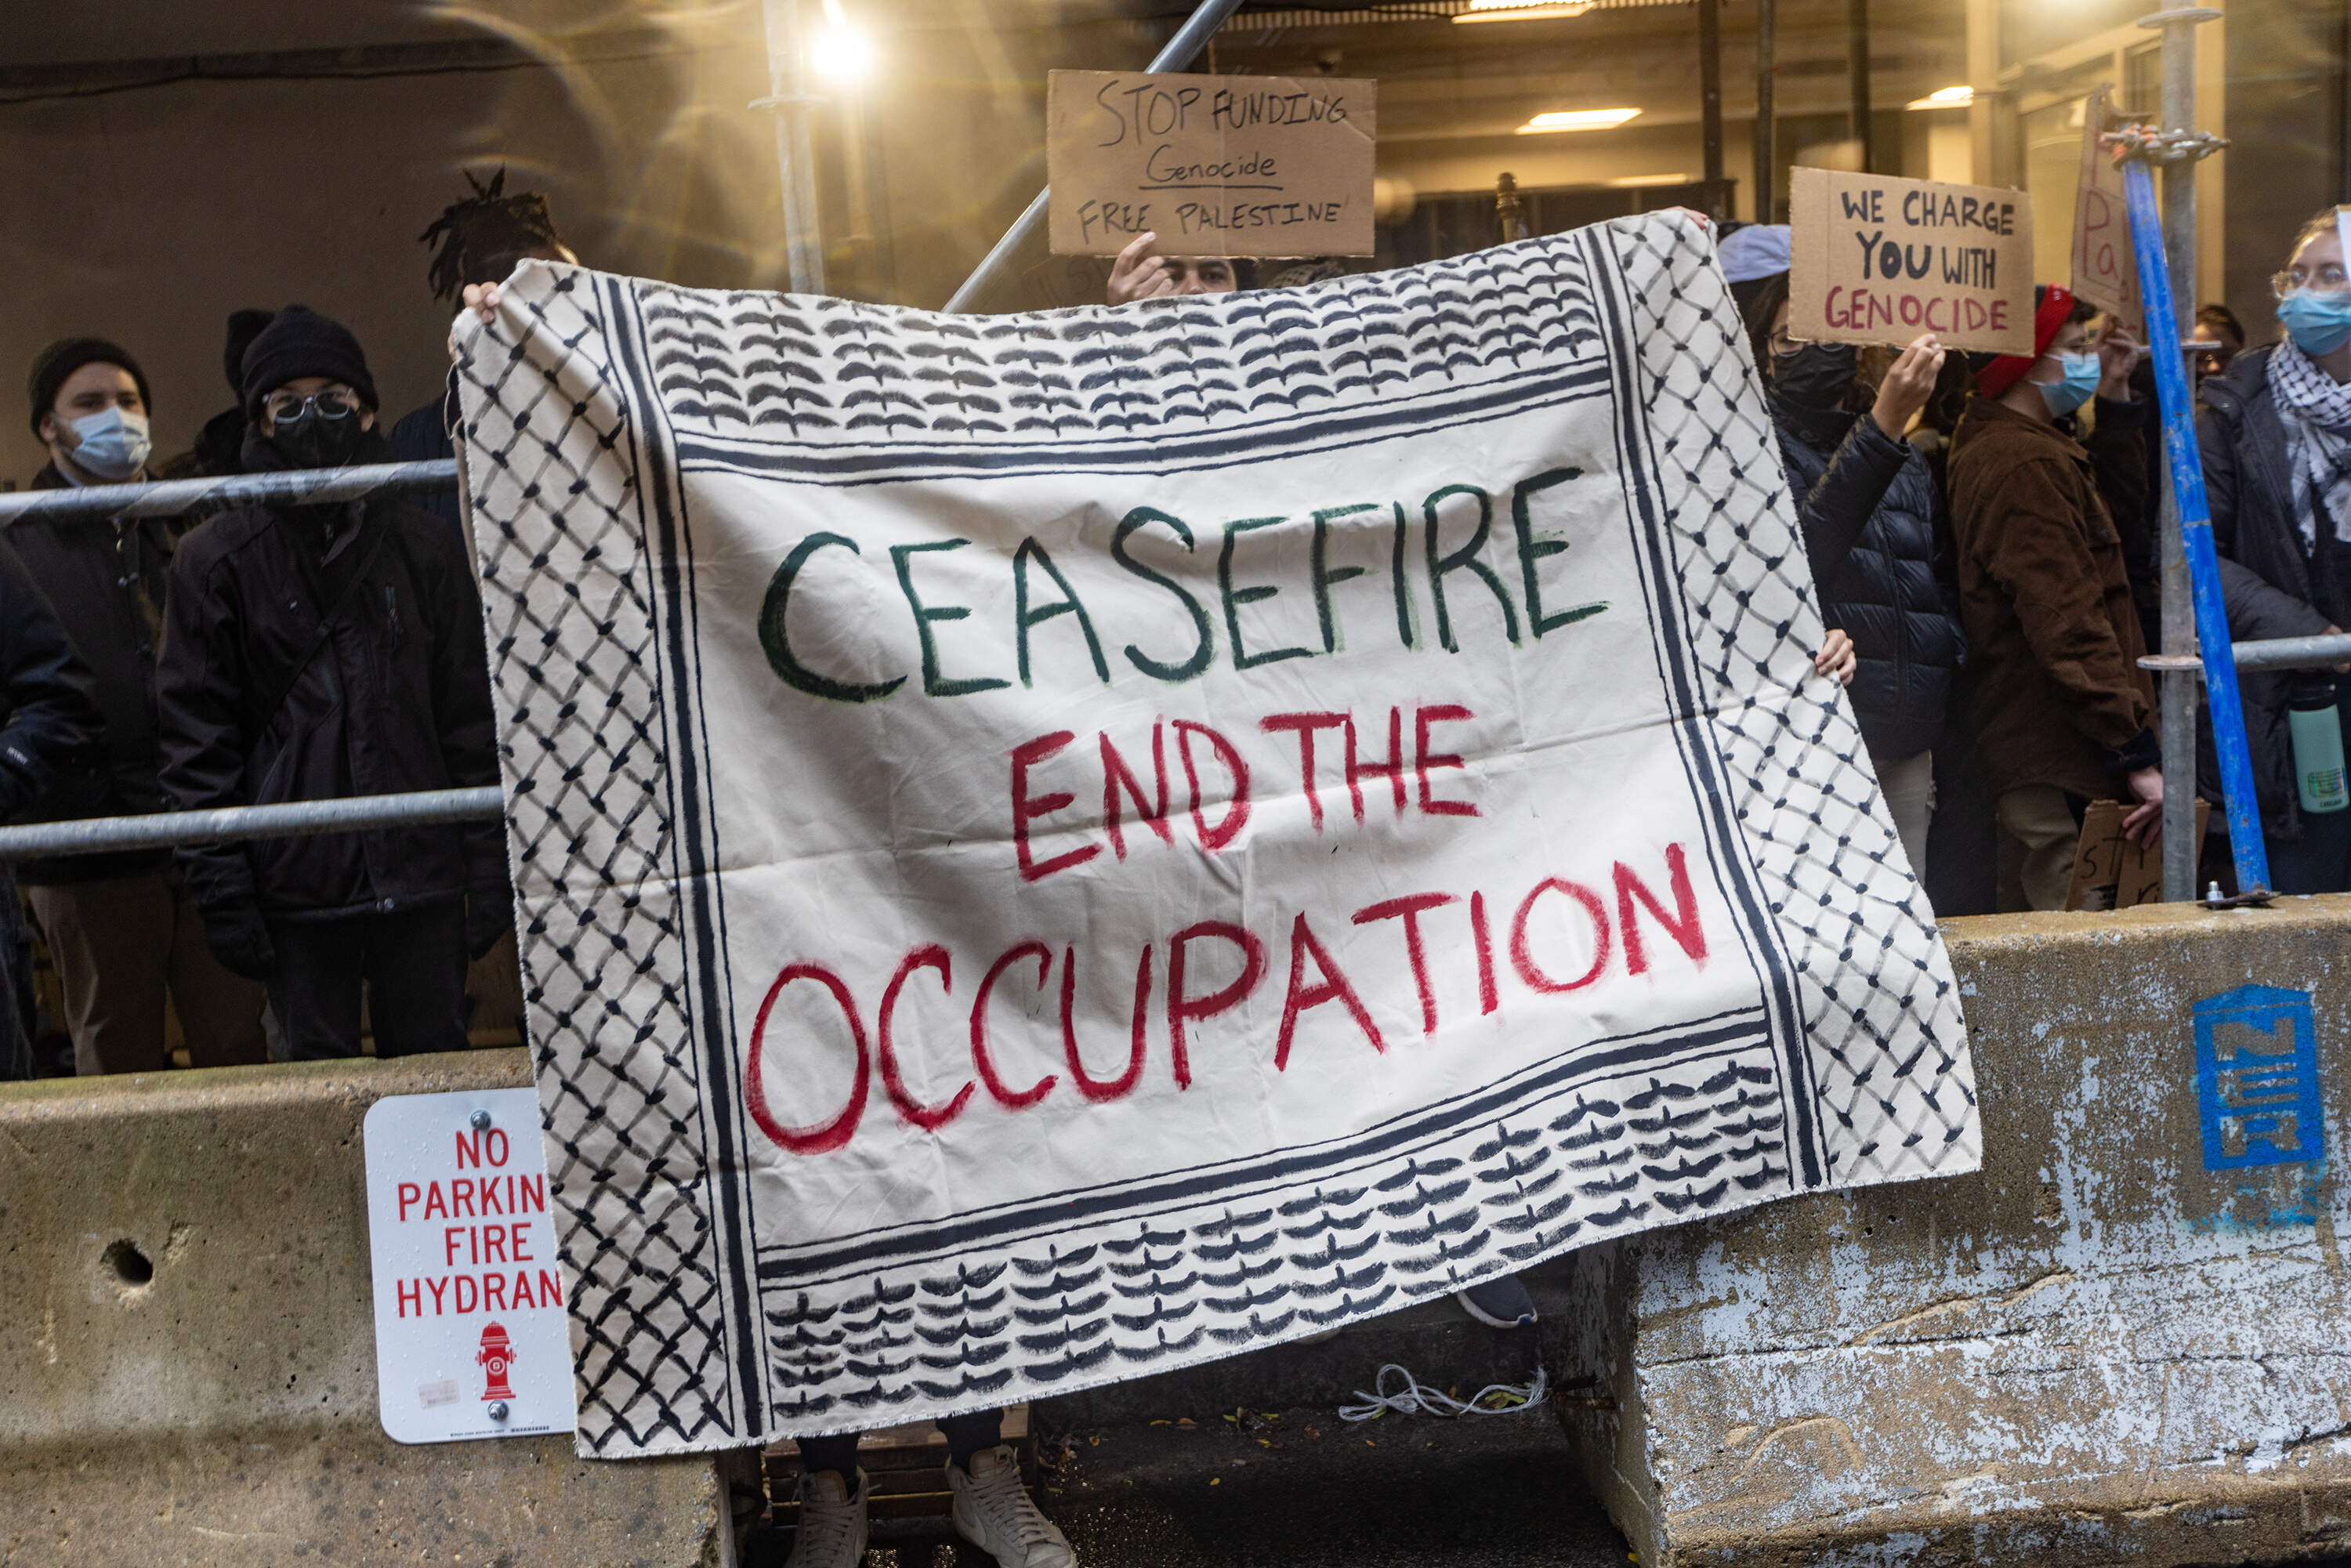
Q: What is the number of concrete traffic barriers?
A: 2